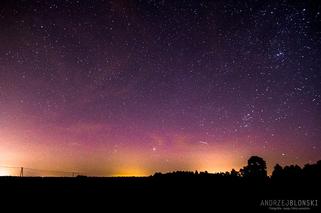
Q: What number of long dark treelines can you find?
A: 1